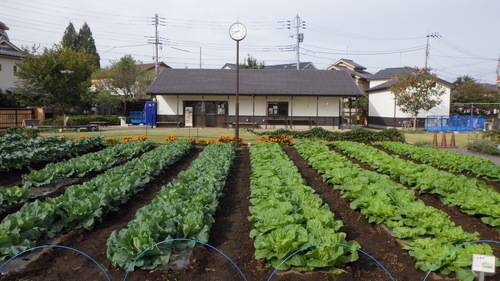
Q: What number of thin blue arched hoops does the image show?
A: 4